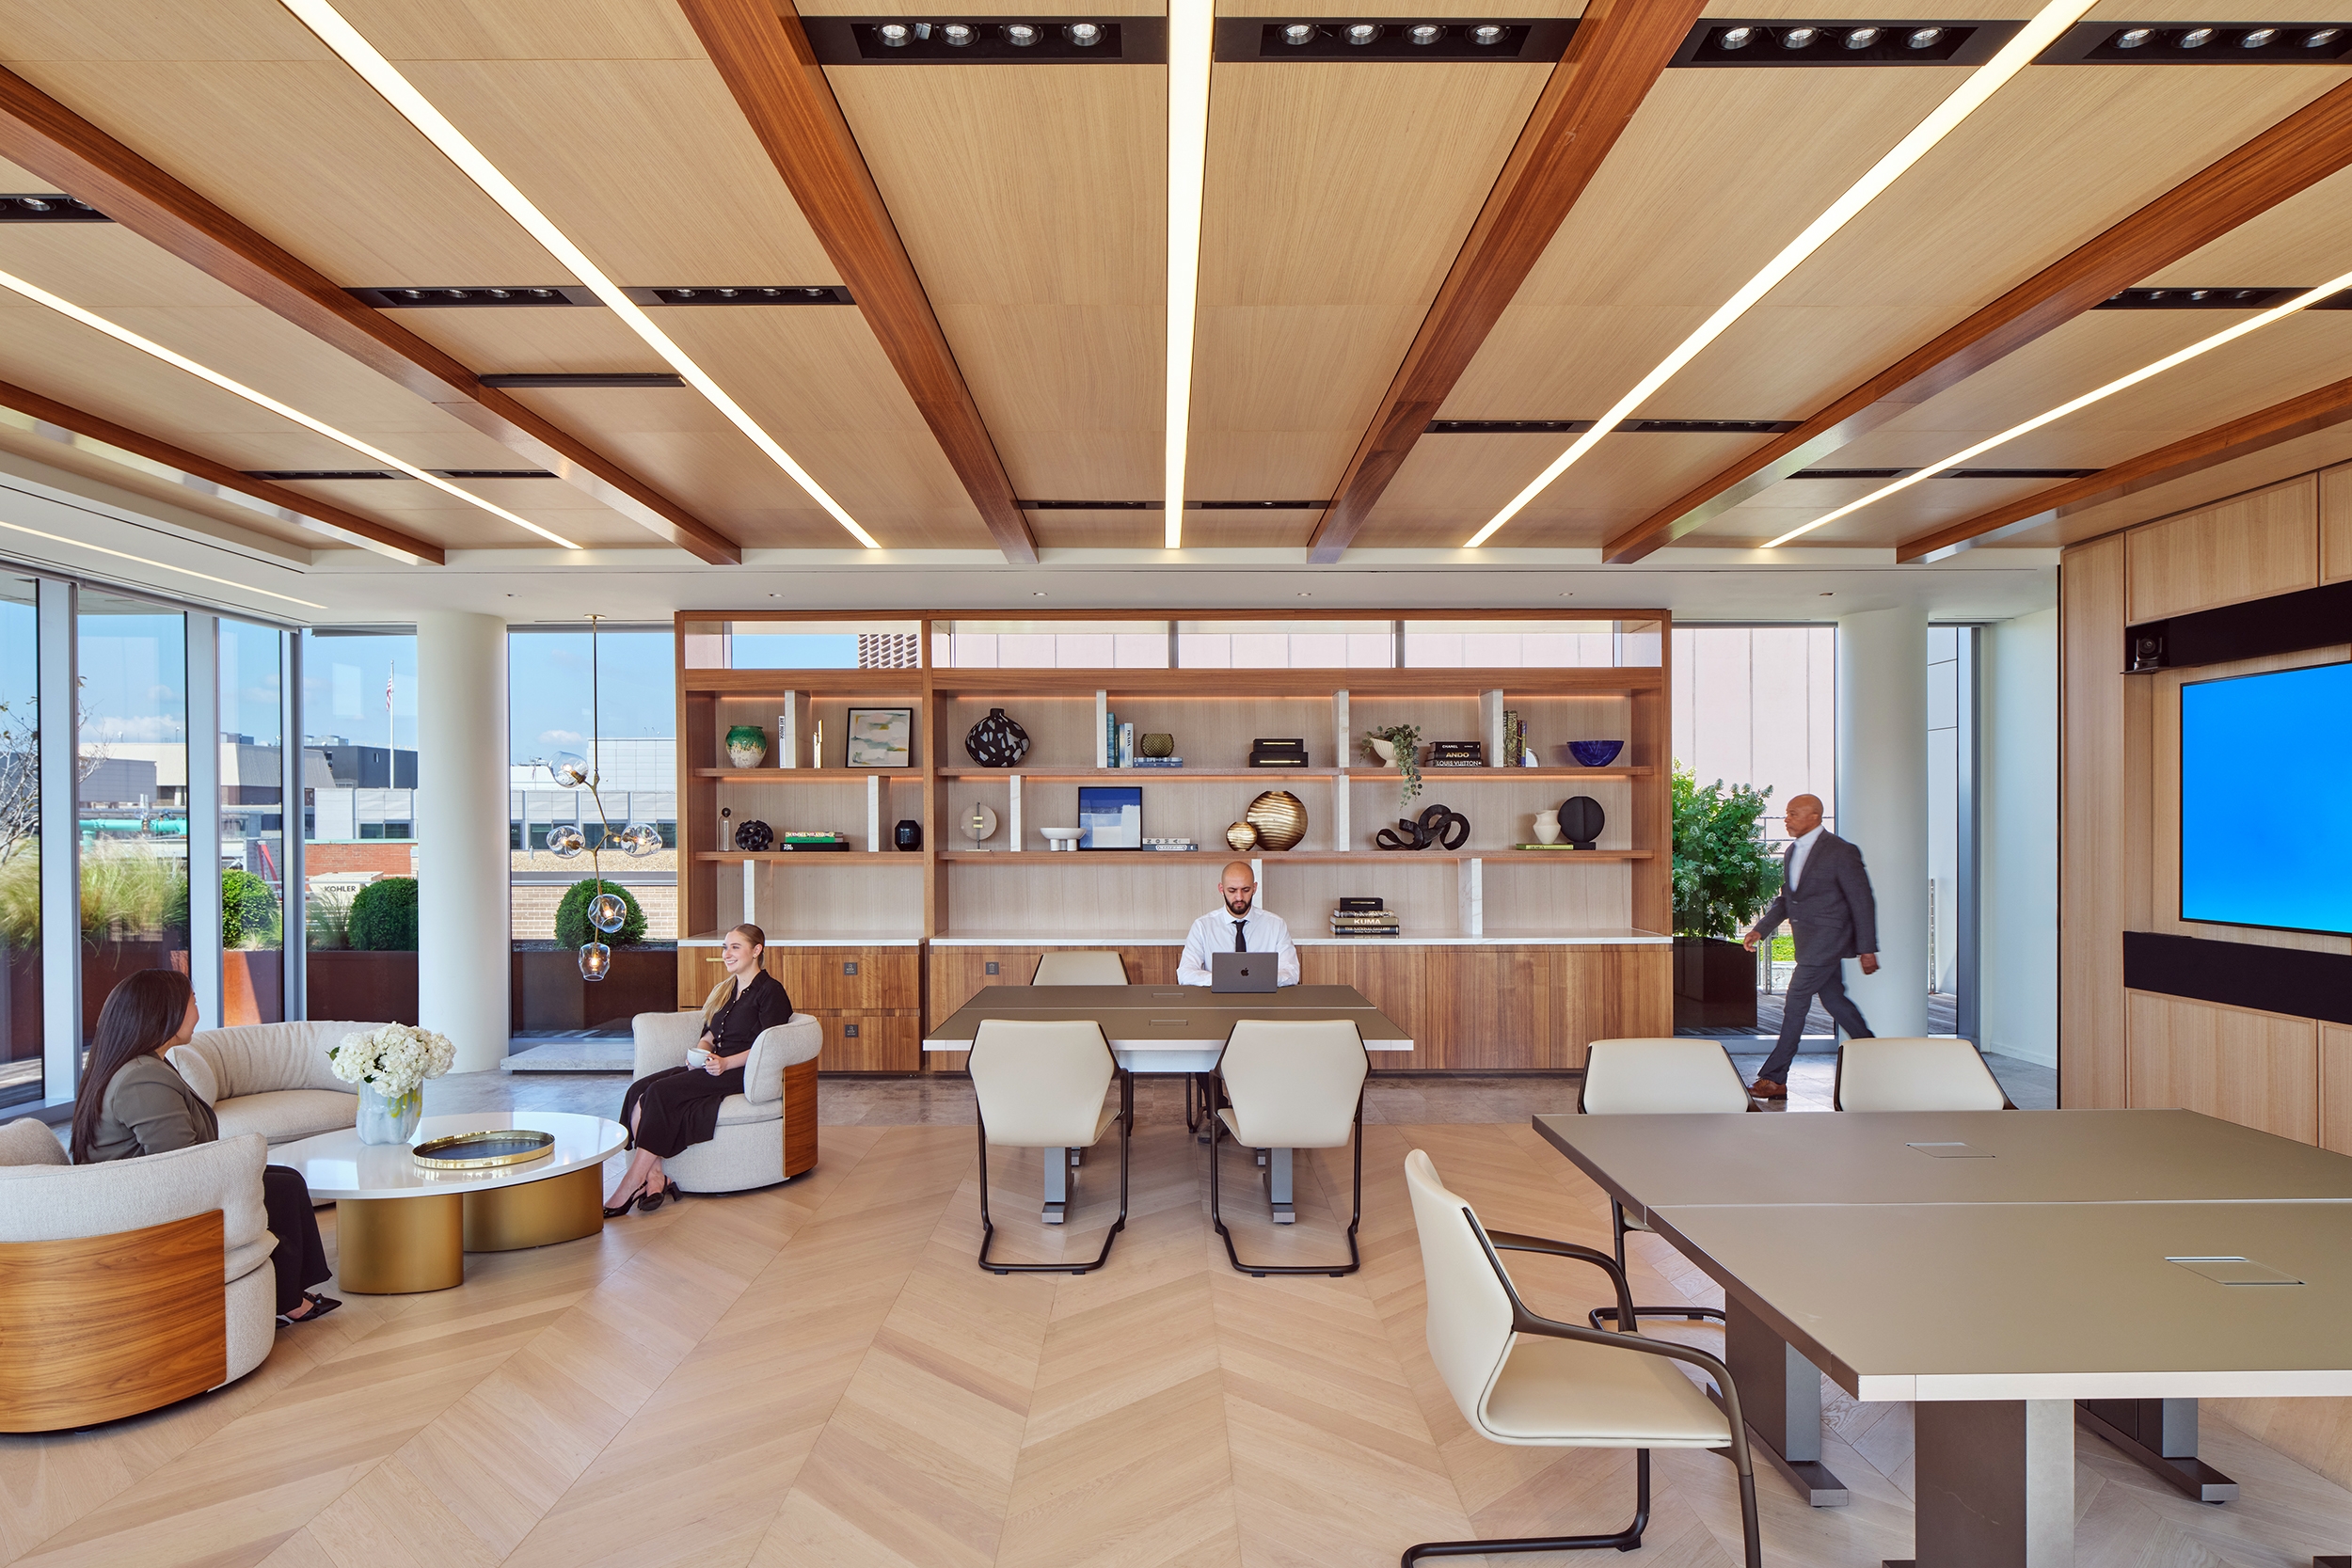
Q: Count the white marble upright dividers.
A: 10